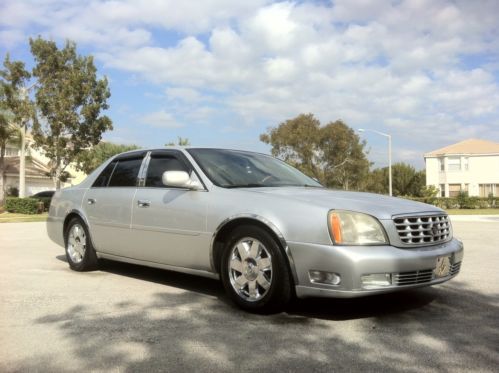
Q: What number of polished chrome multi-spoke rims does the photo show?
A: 2